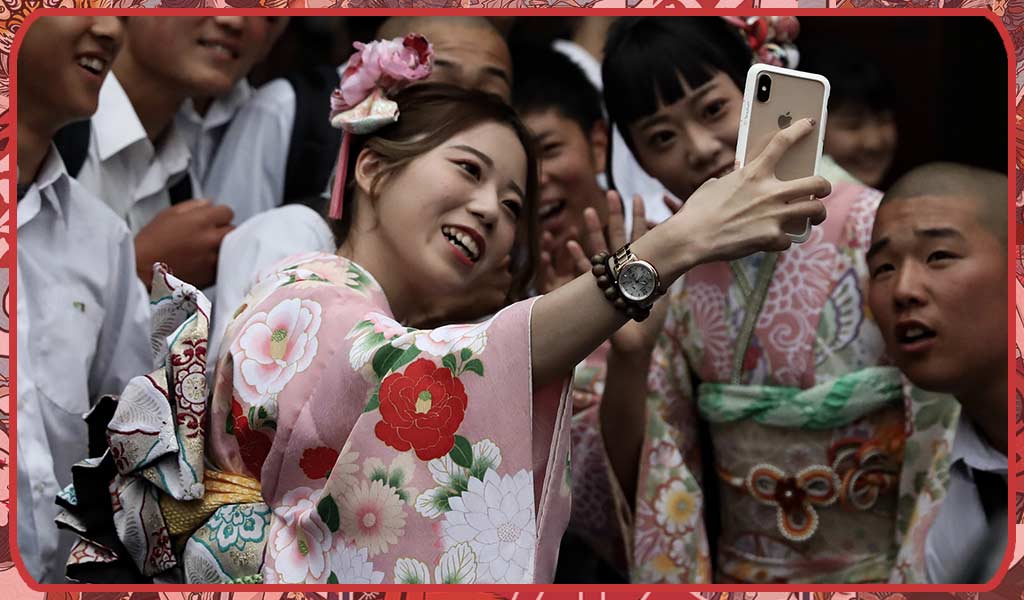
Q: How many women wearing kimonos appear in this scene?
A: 2